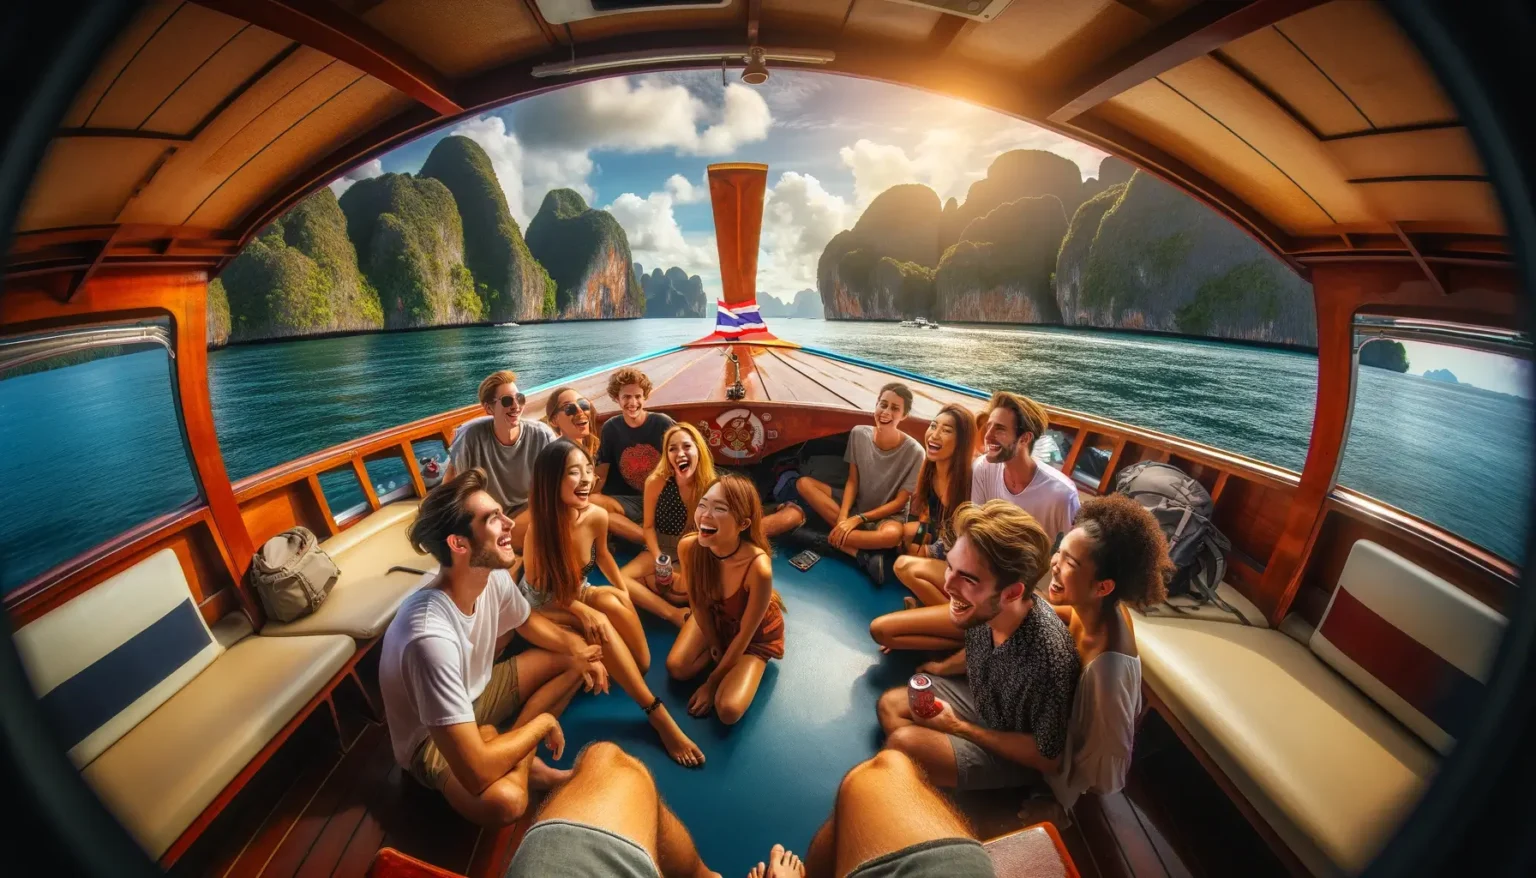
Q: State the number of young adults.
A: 12